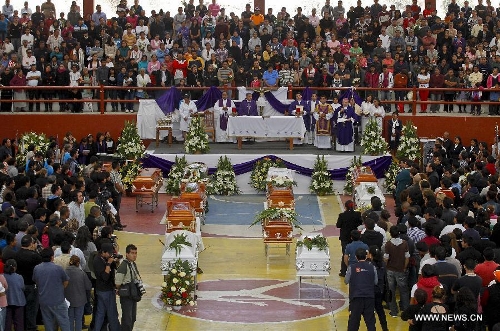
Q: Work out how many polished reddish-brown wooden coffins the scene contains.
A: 6